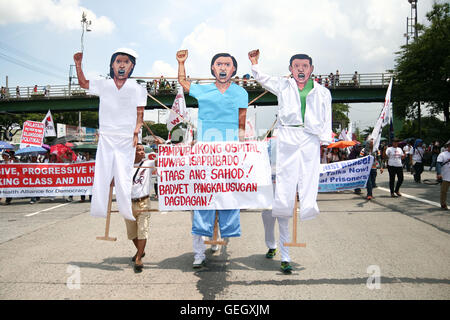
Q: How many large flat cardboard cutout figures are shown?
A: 3